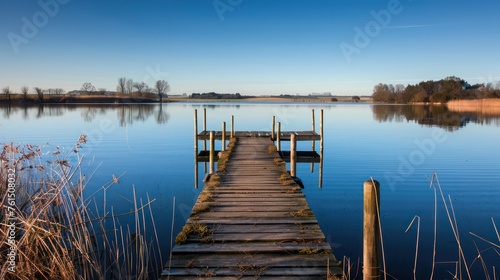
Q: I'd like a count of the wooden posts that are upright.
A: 11